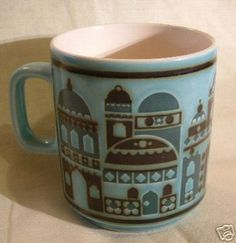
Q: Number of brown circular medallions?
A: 2